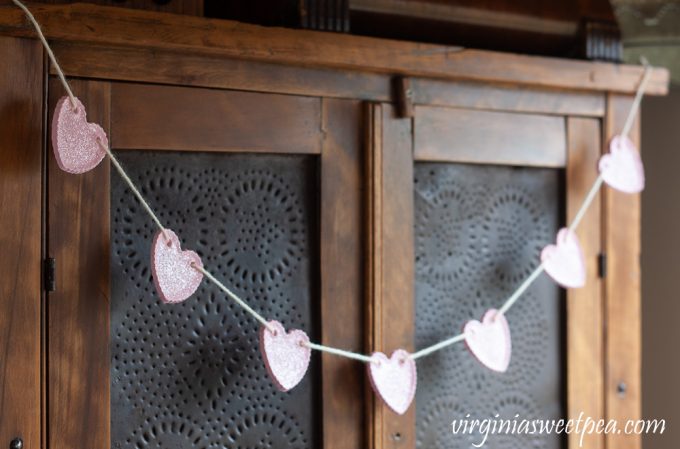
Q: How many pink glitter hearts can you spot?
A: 7